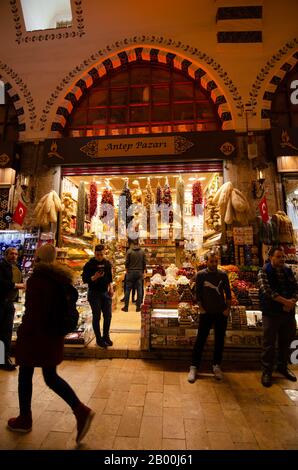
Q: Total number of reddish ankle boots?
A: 2